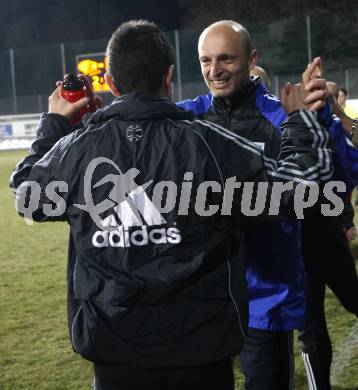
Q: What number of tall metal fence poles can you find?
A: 4